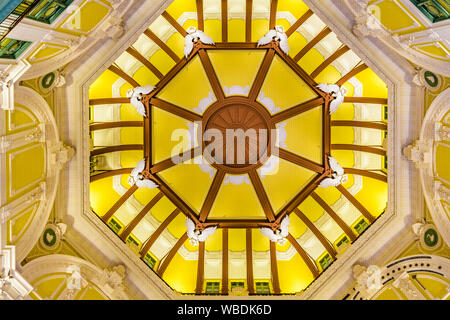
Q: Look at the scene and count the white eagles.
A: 8